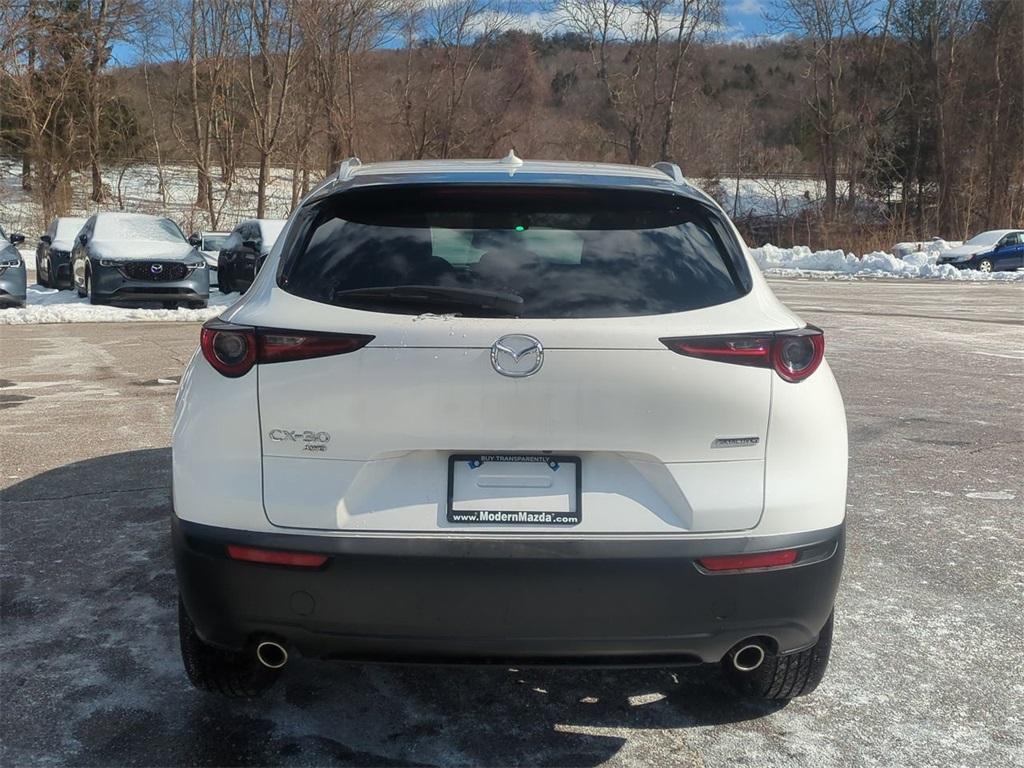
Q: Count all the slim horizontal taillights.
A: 2